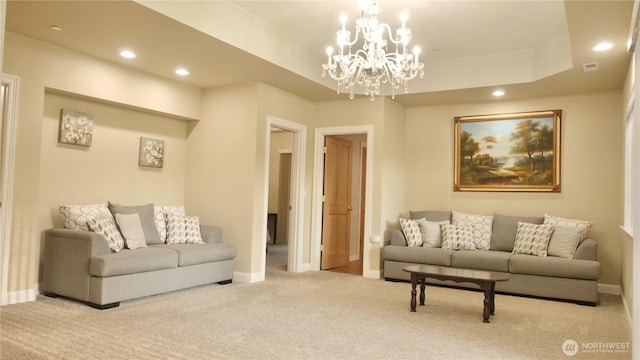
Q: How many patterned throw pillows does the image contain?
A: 9